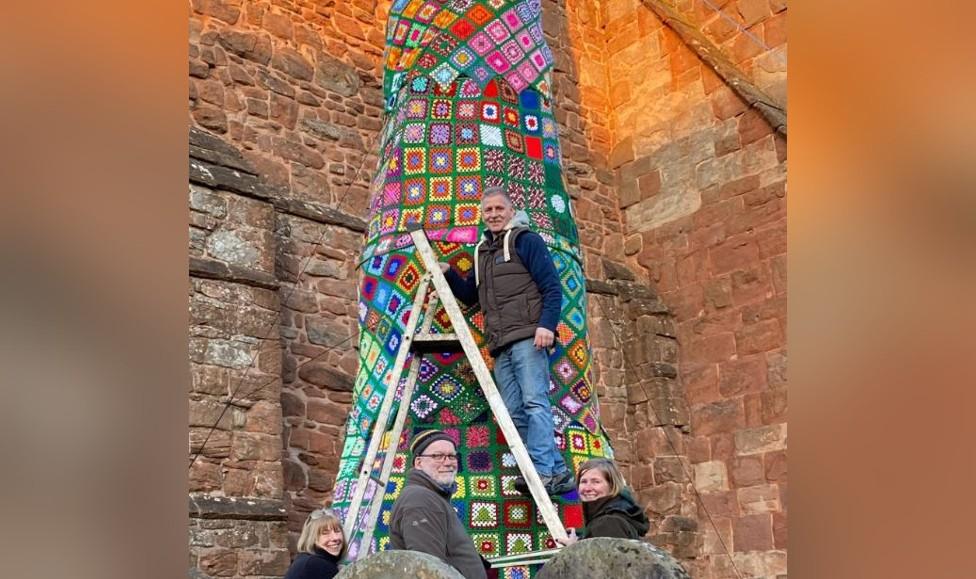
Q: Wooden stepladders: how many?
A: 1